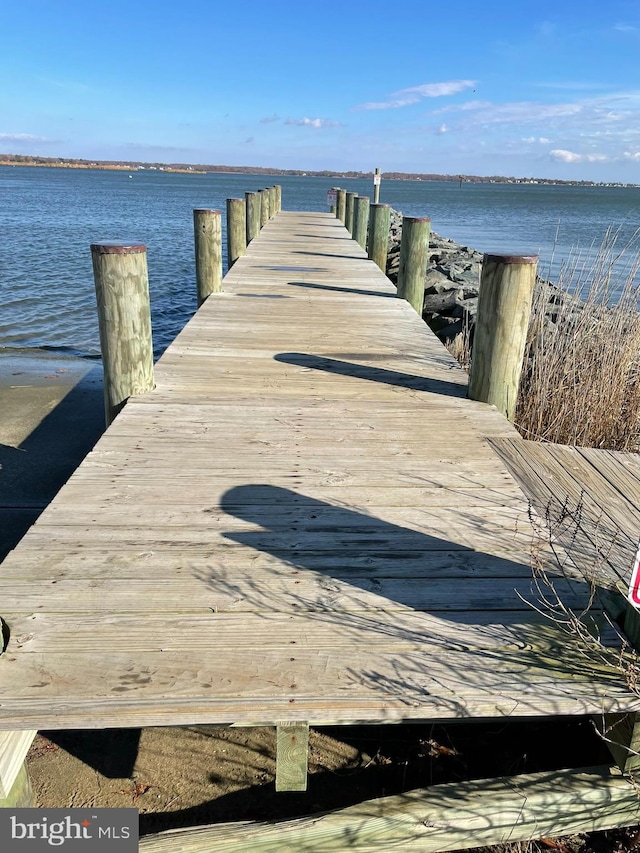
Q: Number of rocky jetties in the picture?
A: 1